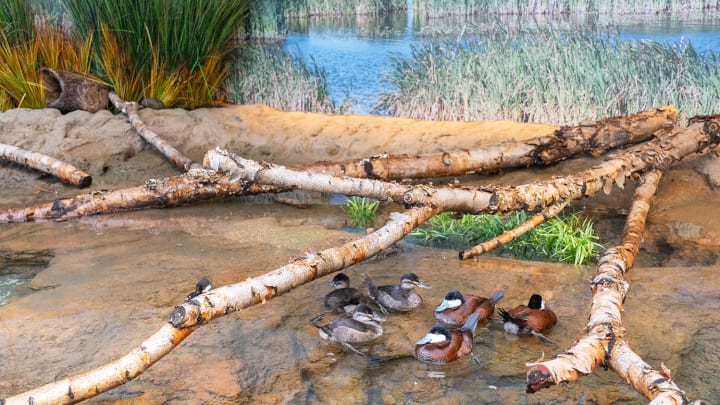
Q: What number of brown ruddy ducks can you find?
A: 3